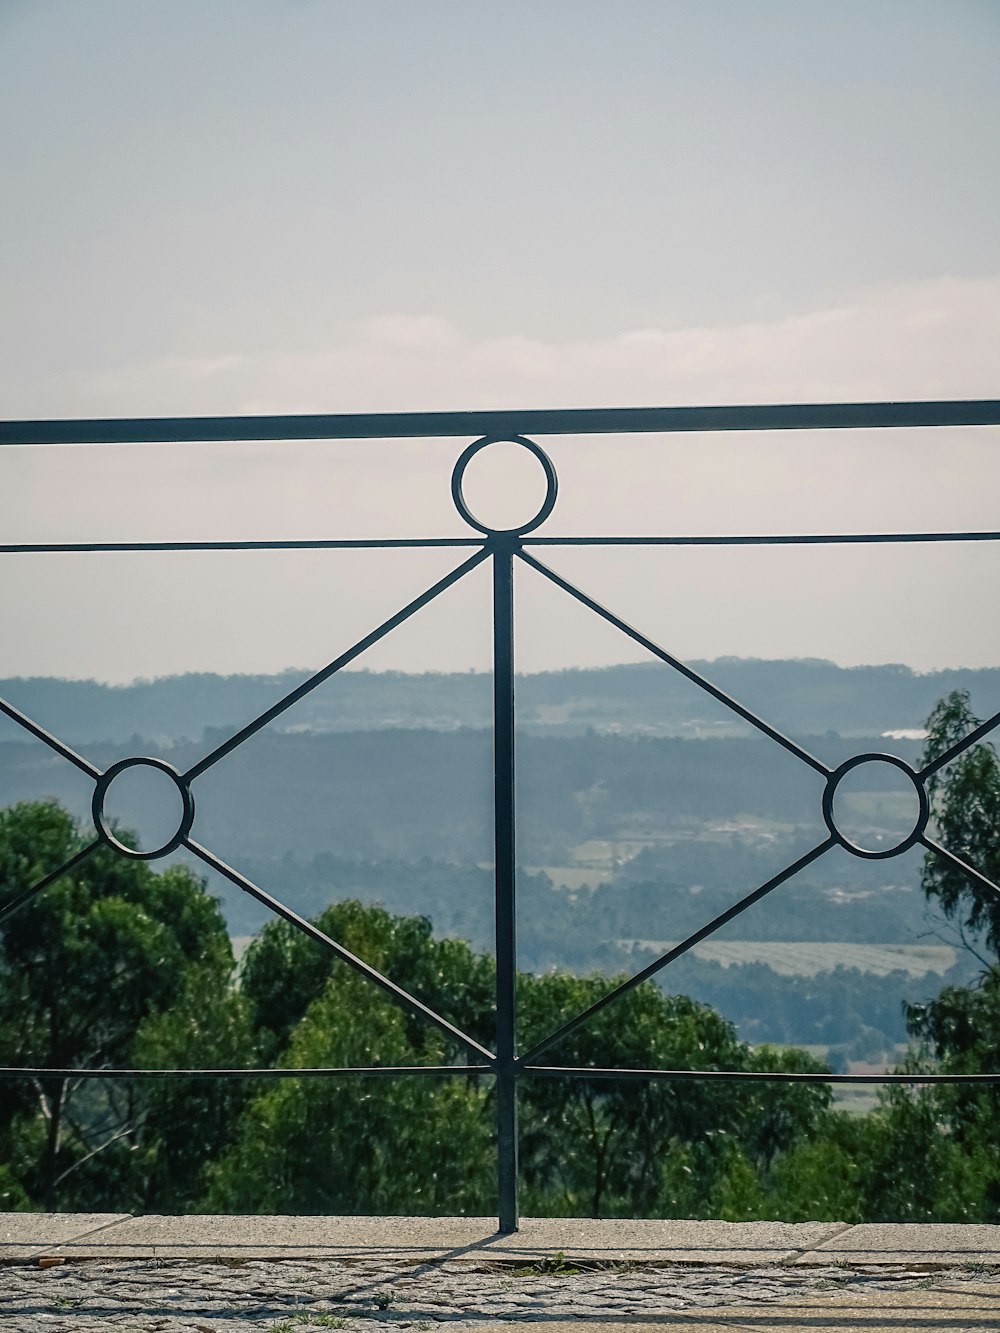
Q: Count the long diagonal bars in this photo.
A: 4